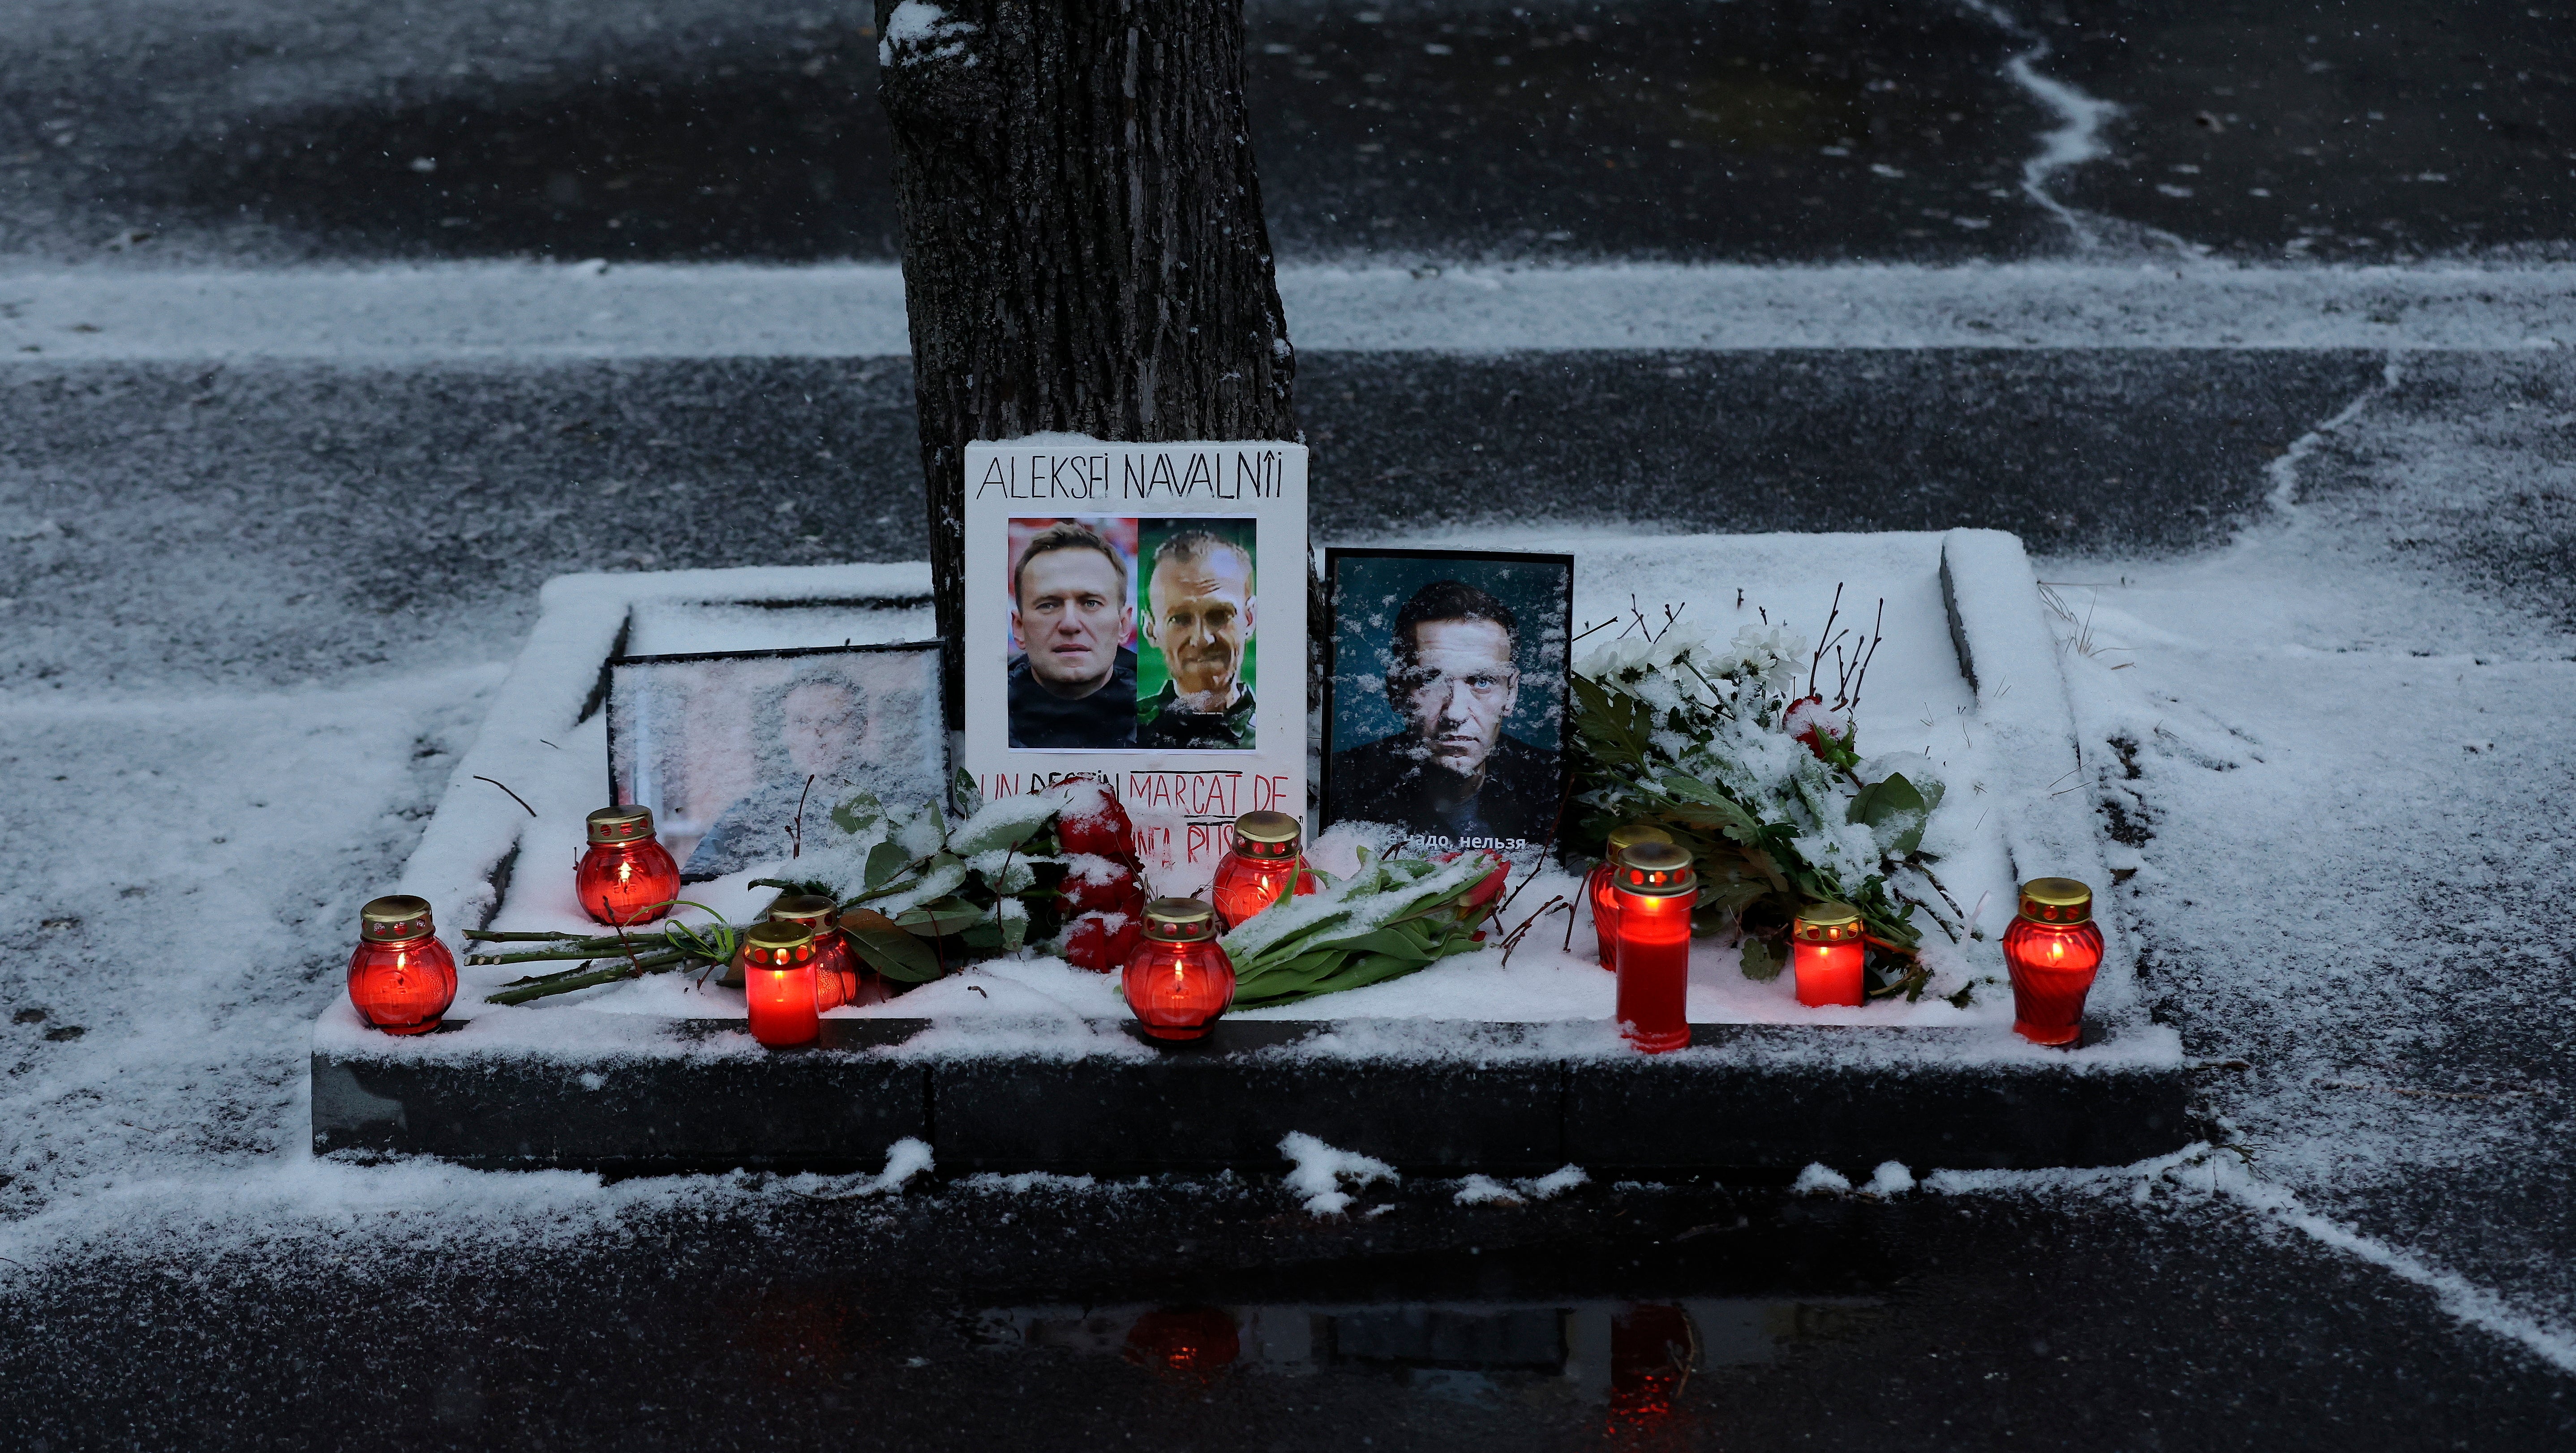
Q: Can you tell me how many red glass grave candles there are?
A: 10